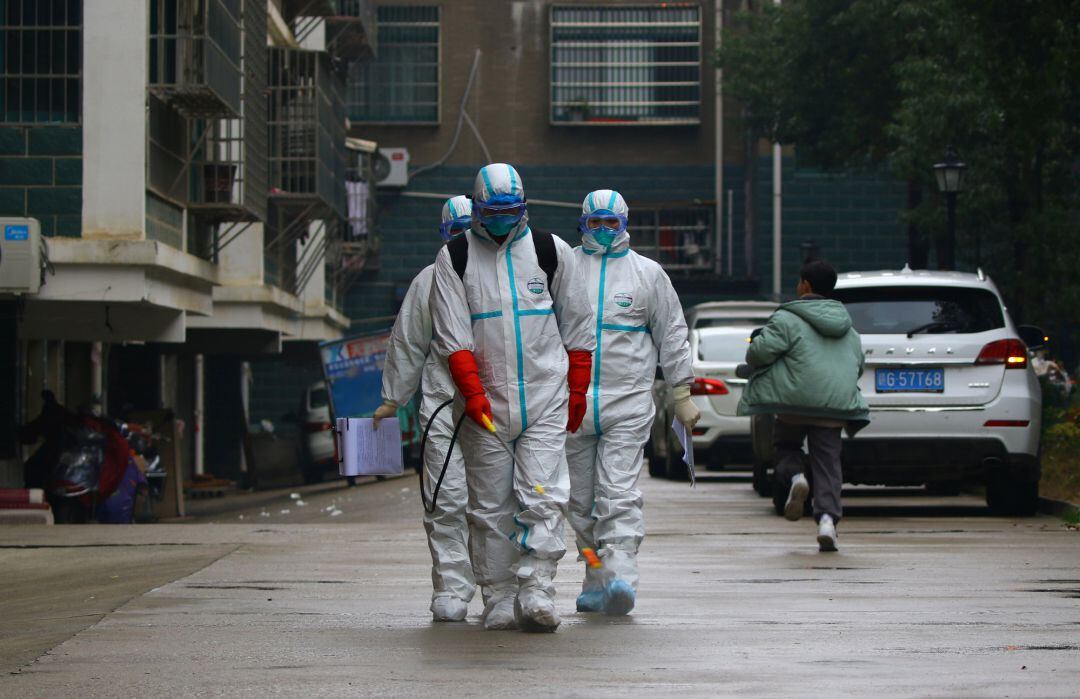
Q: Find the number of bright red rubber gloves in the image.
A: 2